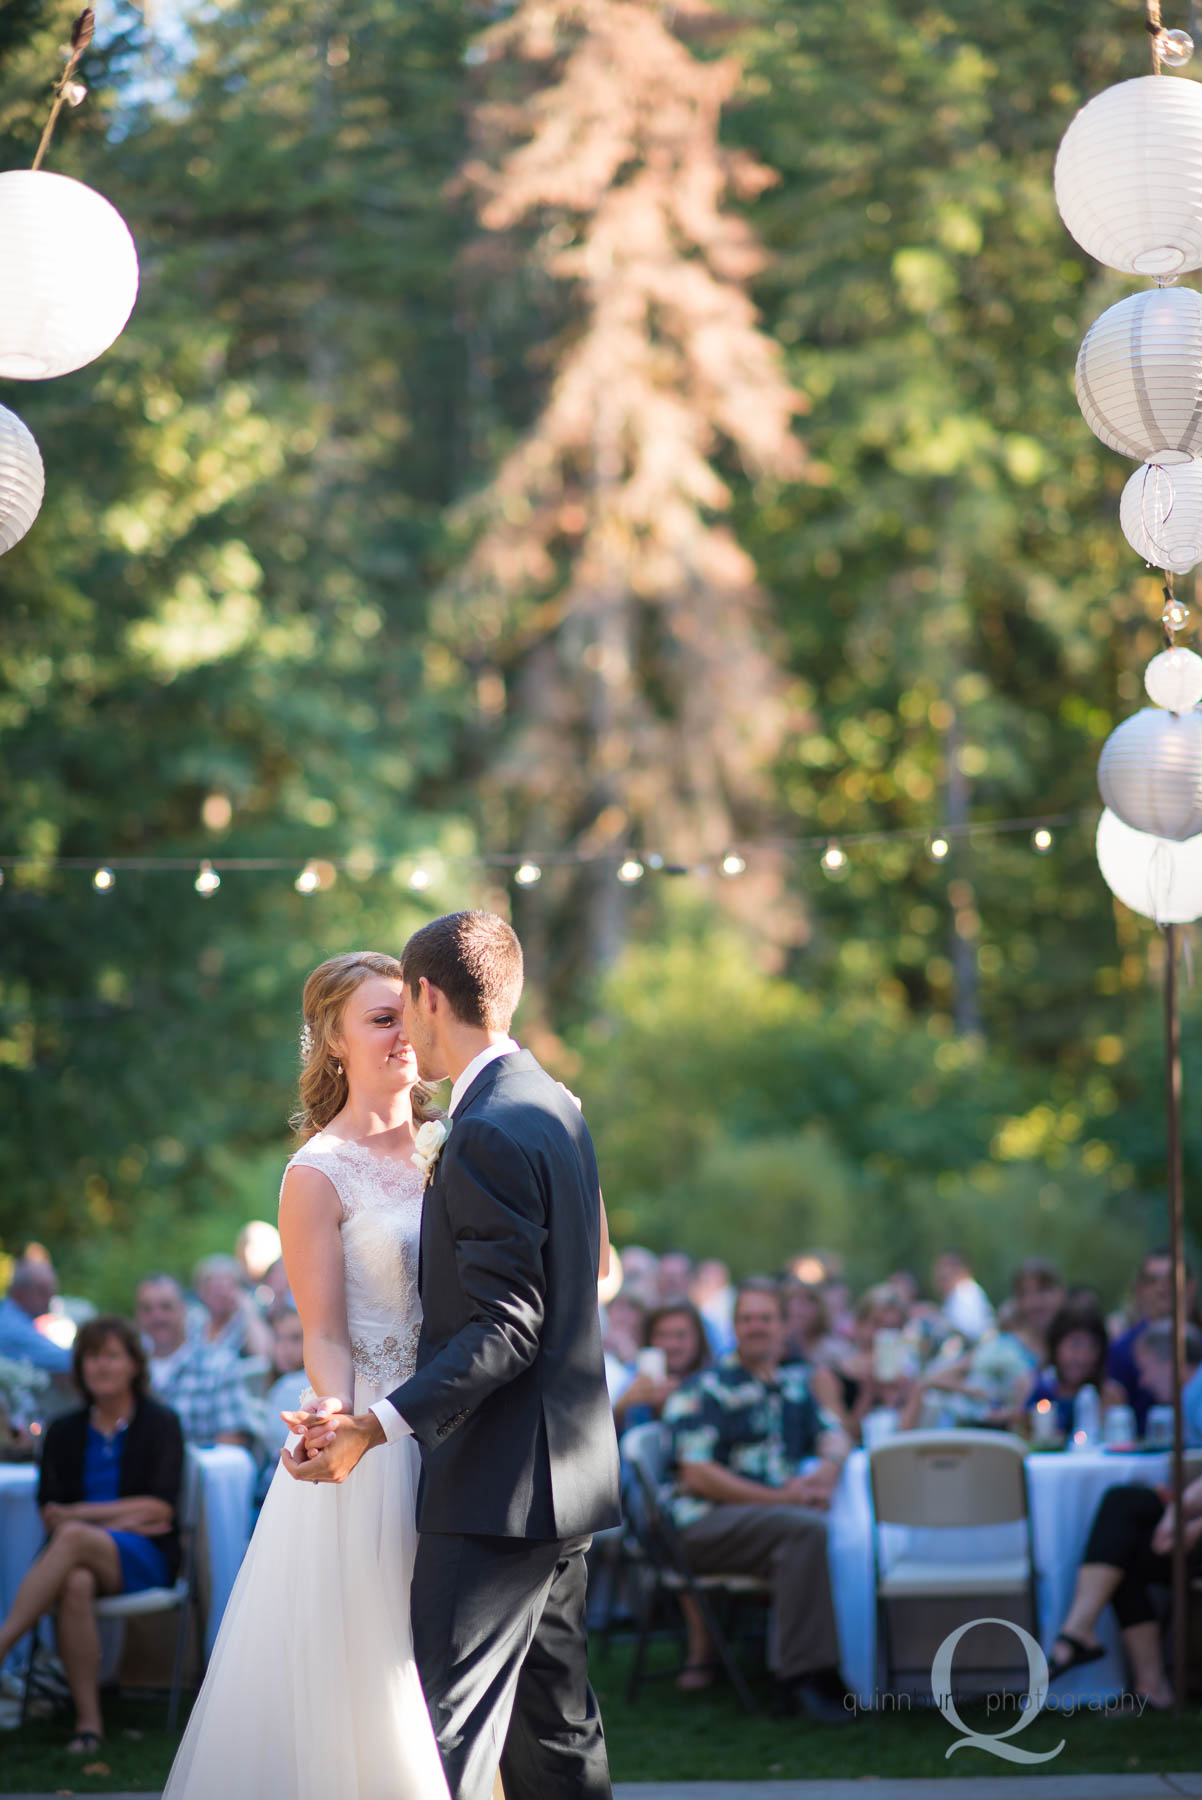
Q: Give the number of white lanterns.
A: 8